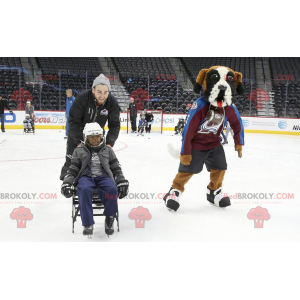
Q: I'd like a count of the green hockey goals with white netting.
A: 0